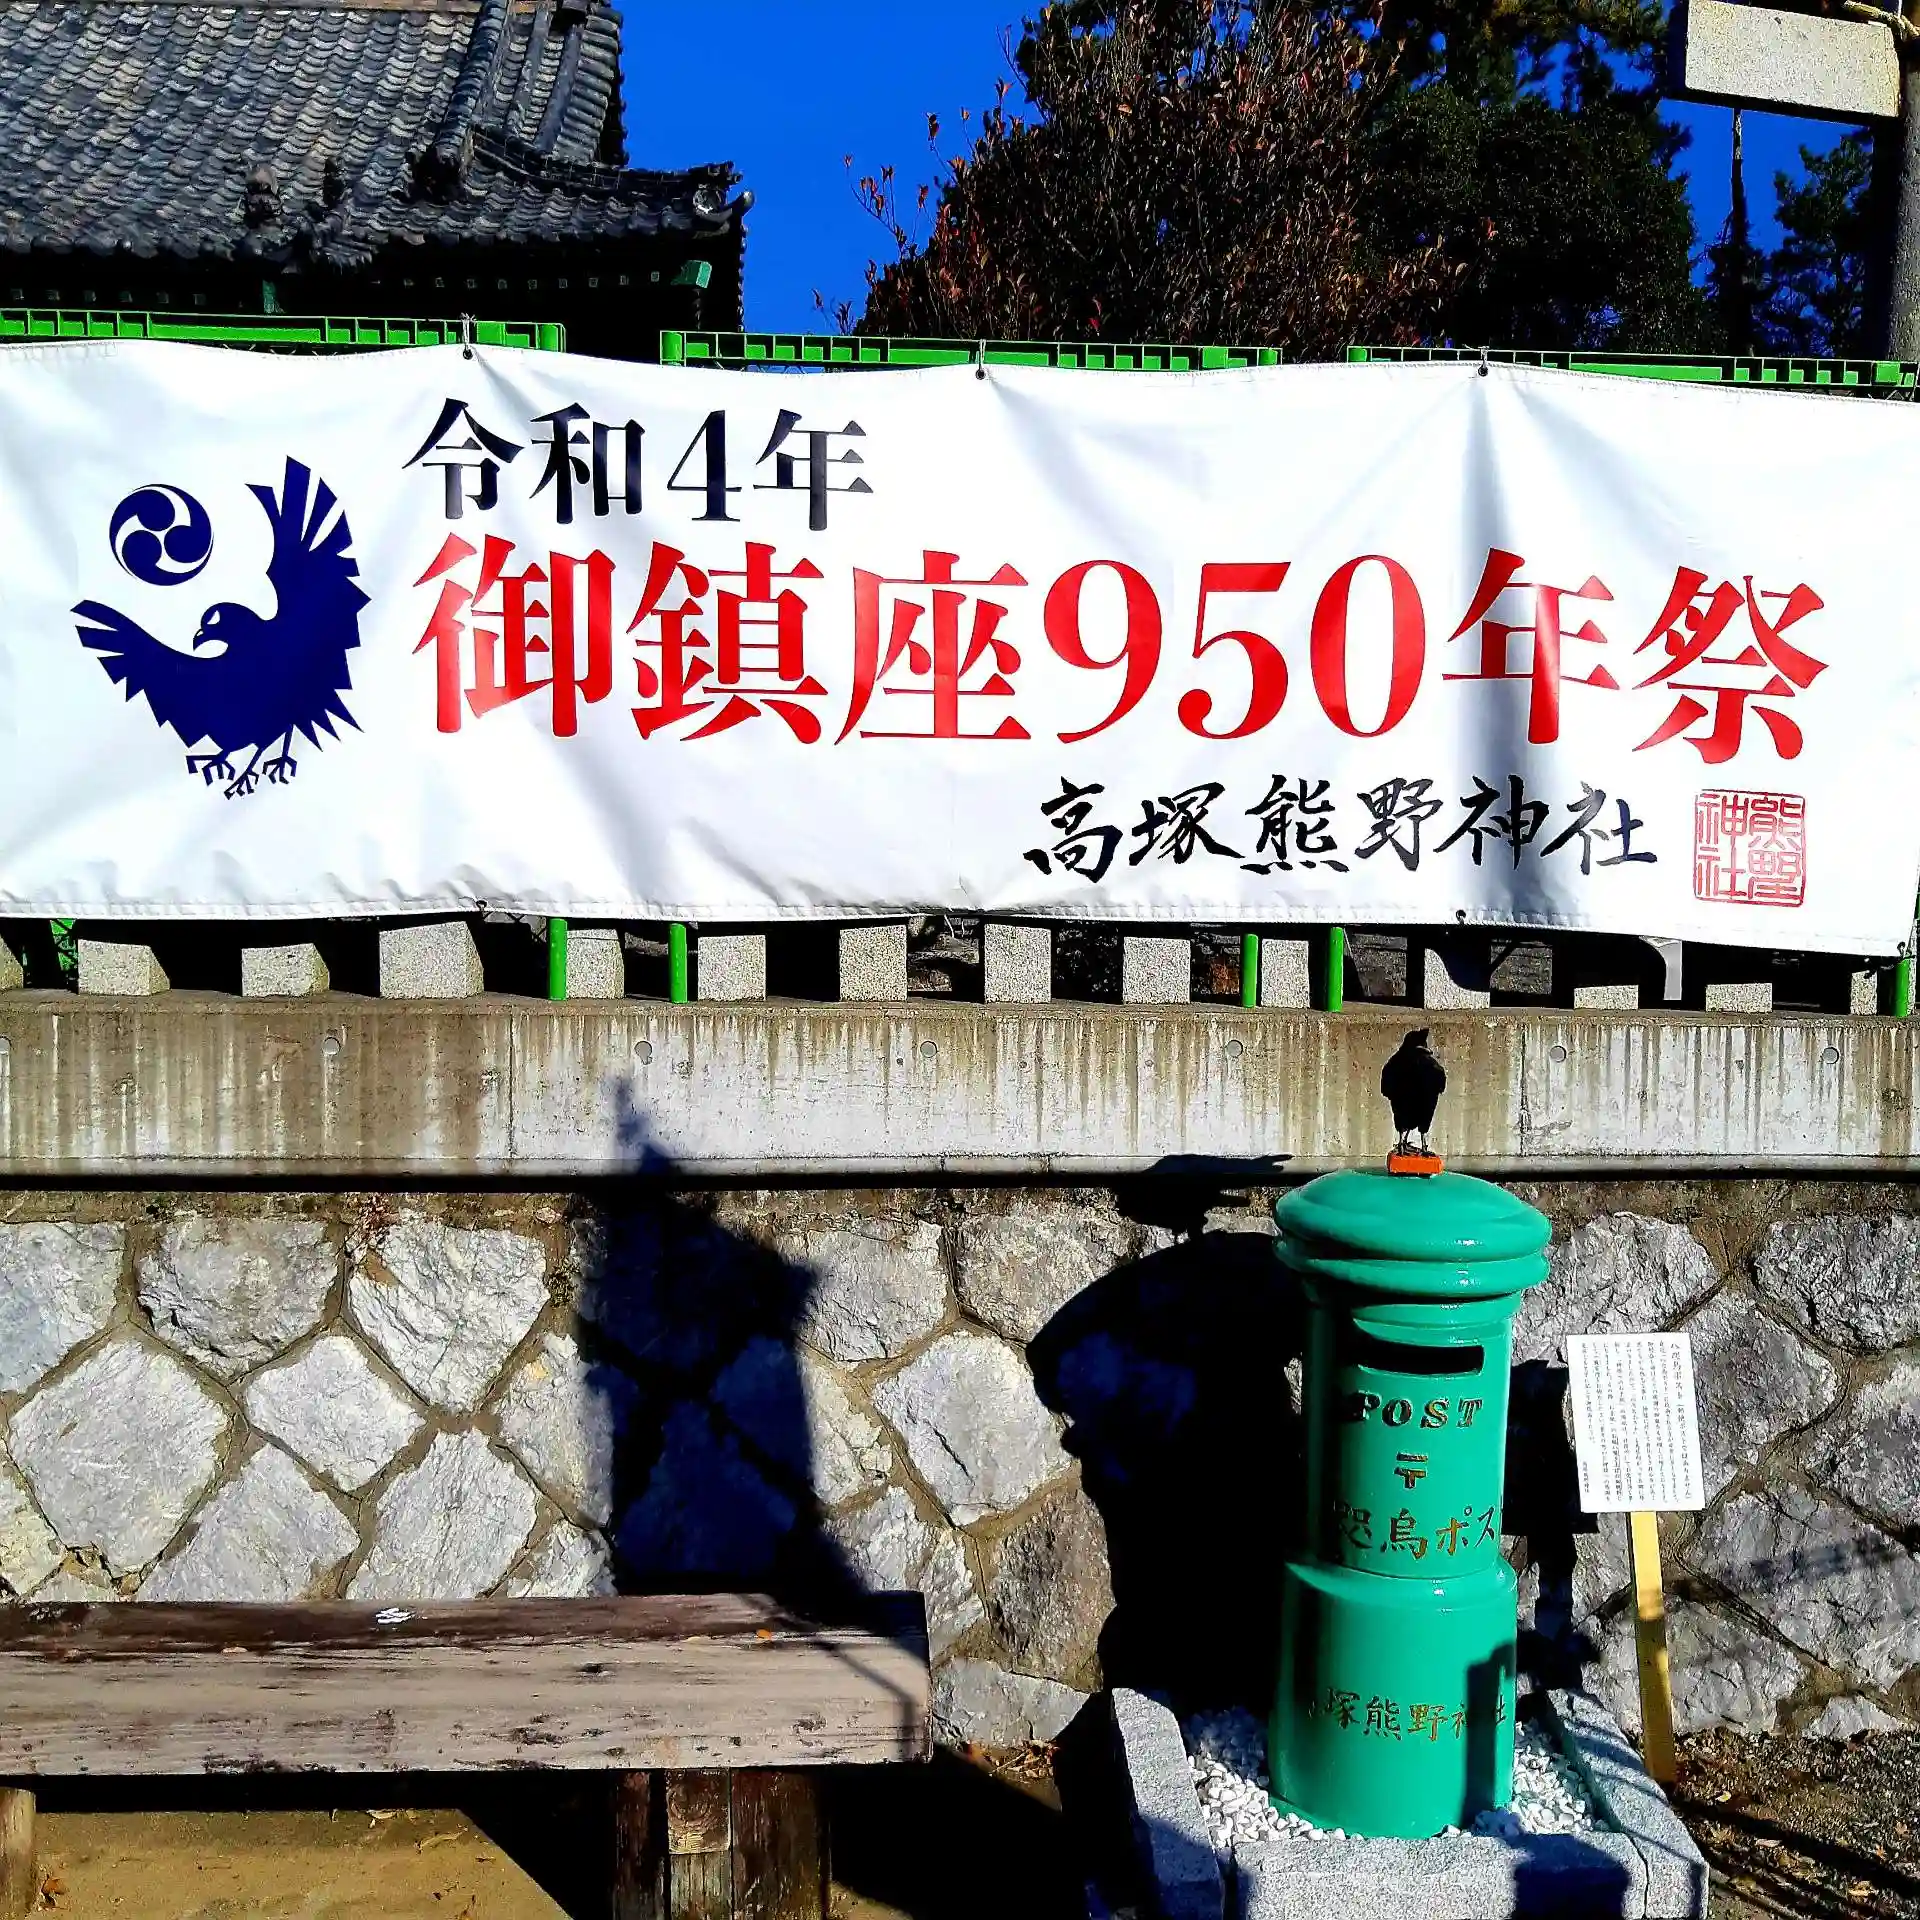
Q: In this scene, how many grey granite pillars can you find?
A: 14